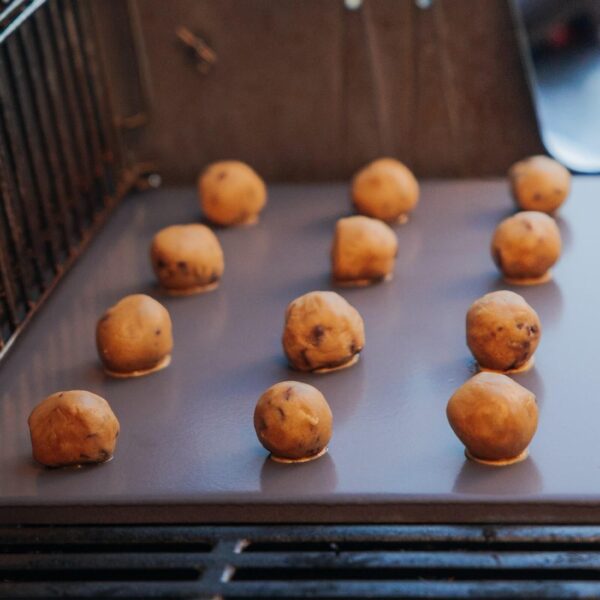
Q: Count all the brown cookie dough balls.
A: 12